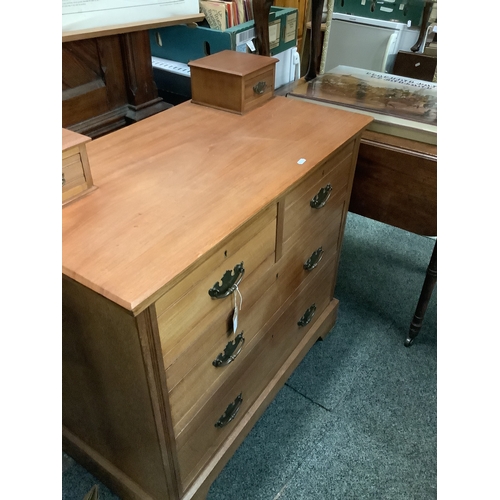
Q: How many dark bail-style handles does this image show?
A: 7